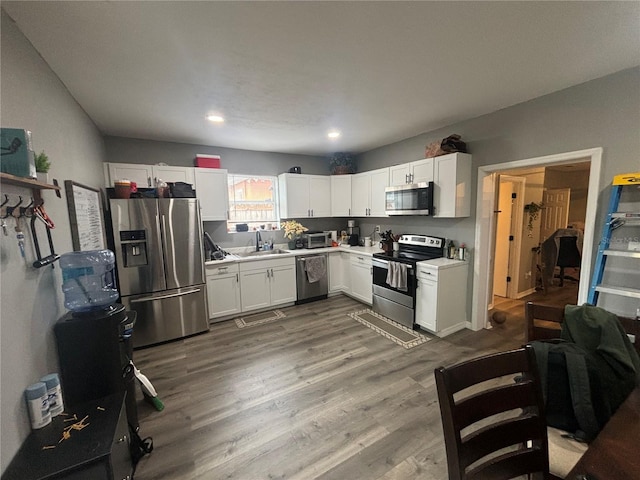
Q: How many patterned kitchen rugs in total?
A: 2